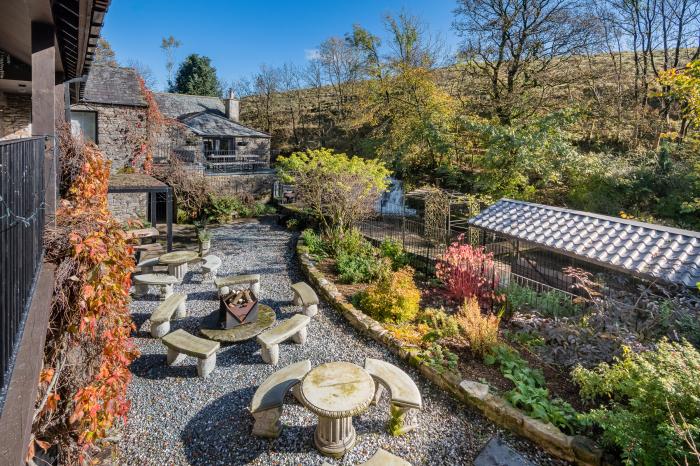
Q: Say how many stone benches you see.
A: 11